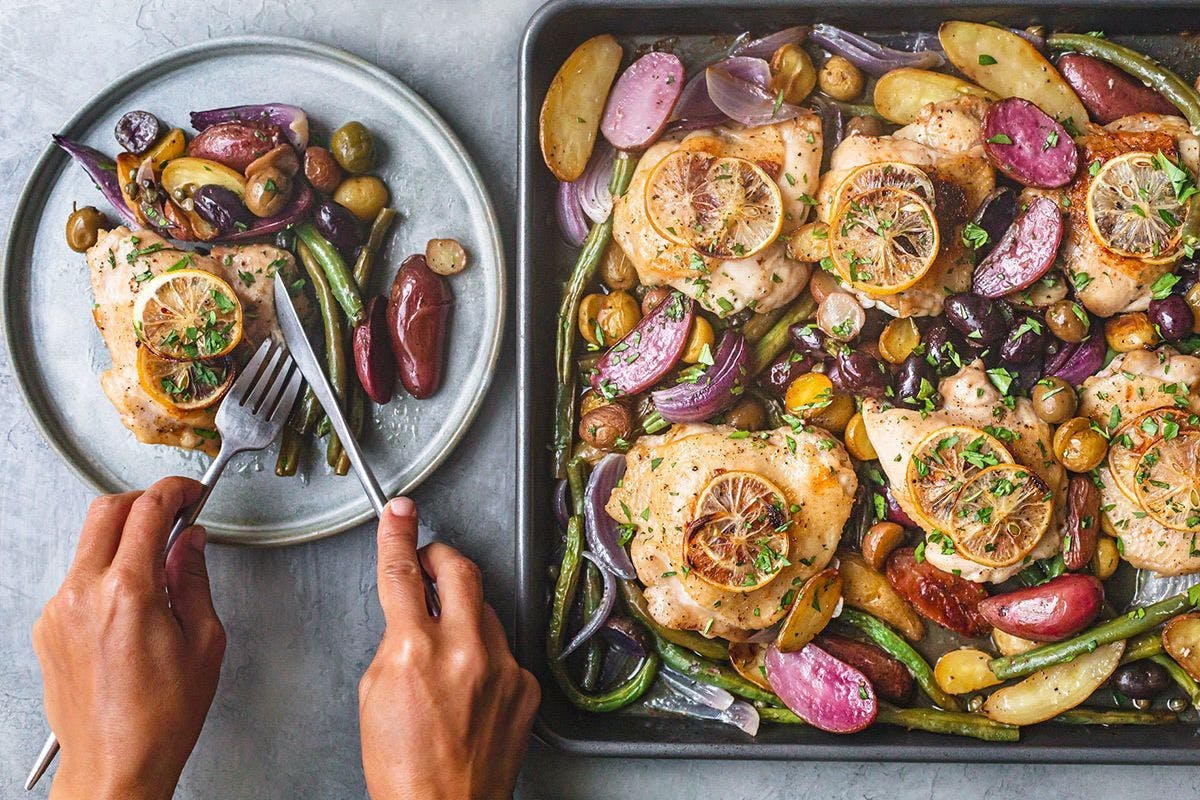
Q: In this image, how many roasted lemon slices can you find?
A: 13